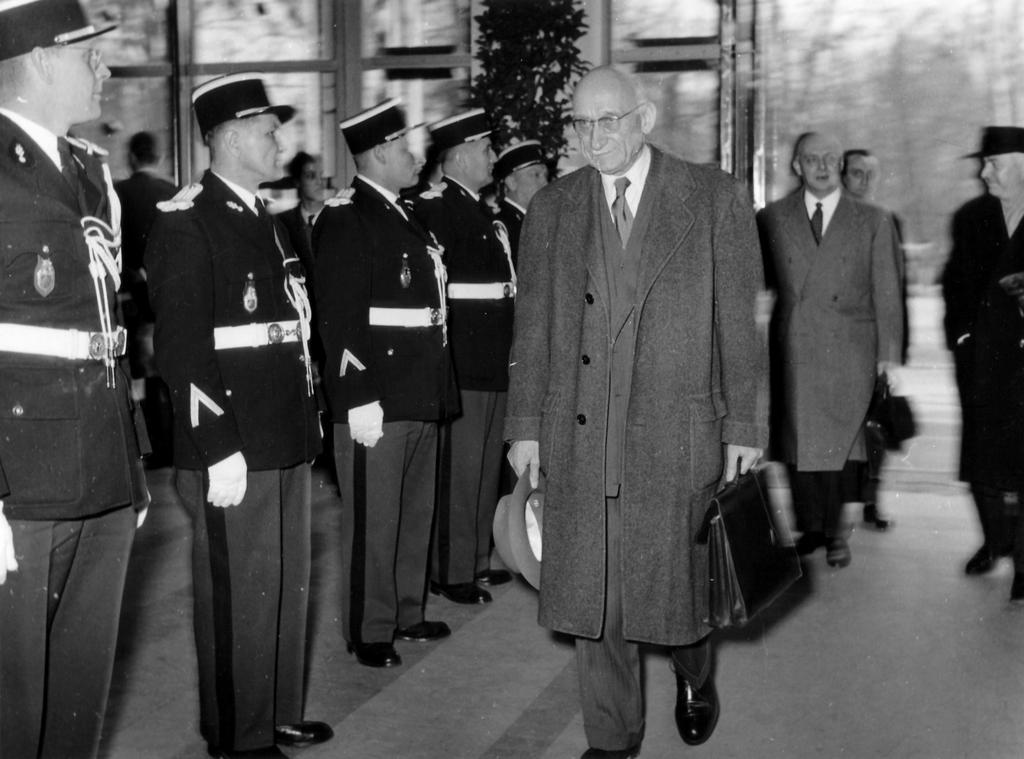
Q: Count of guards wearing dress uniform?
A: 5